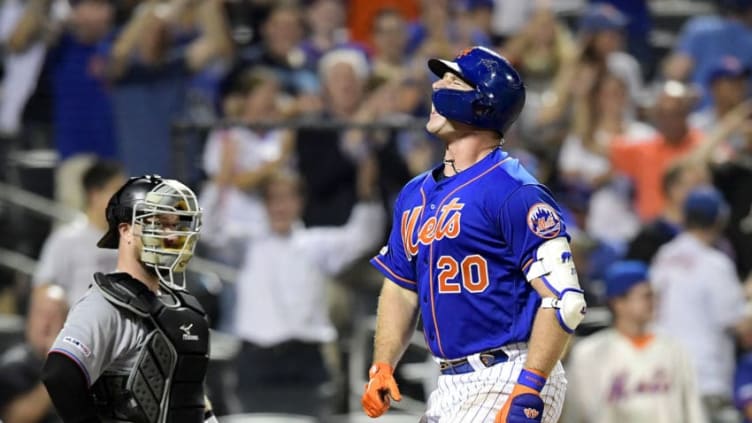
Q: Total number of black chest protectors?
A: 1